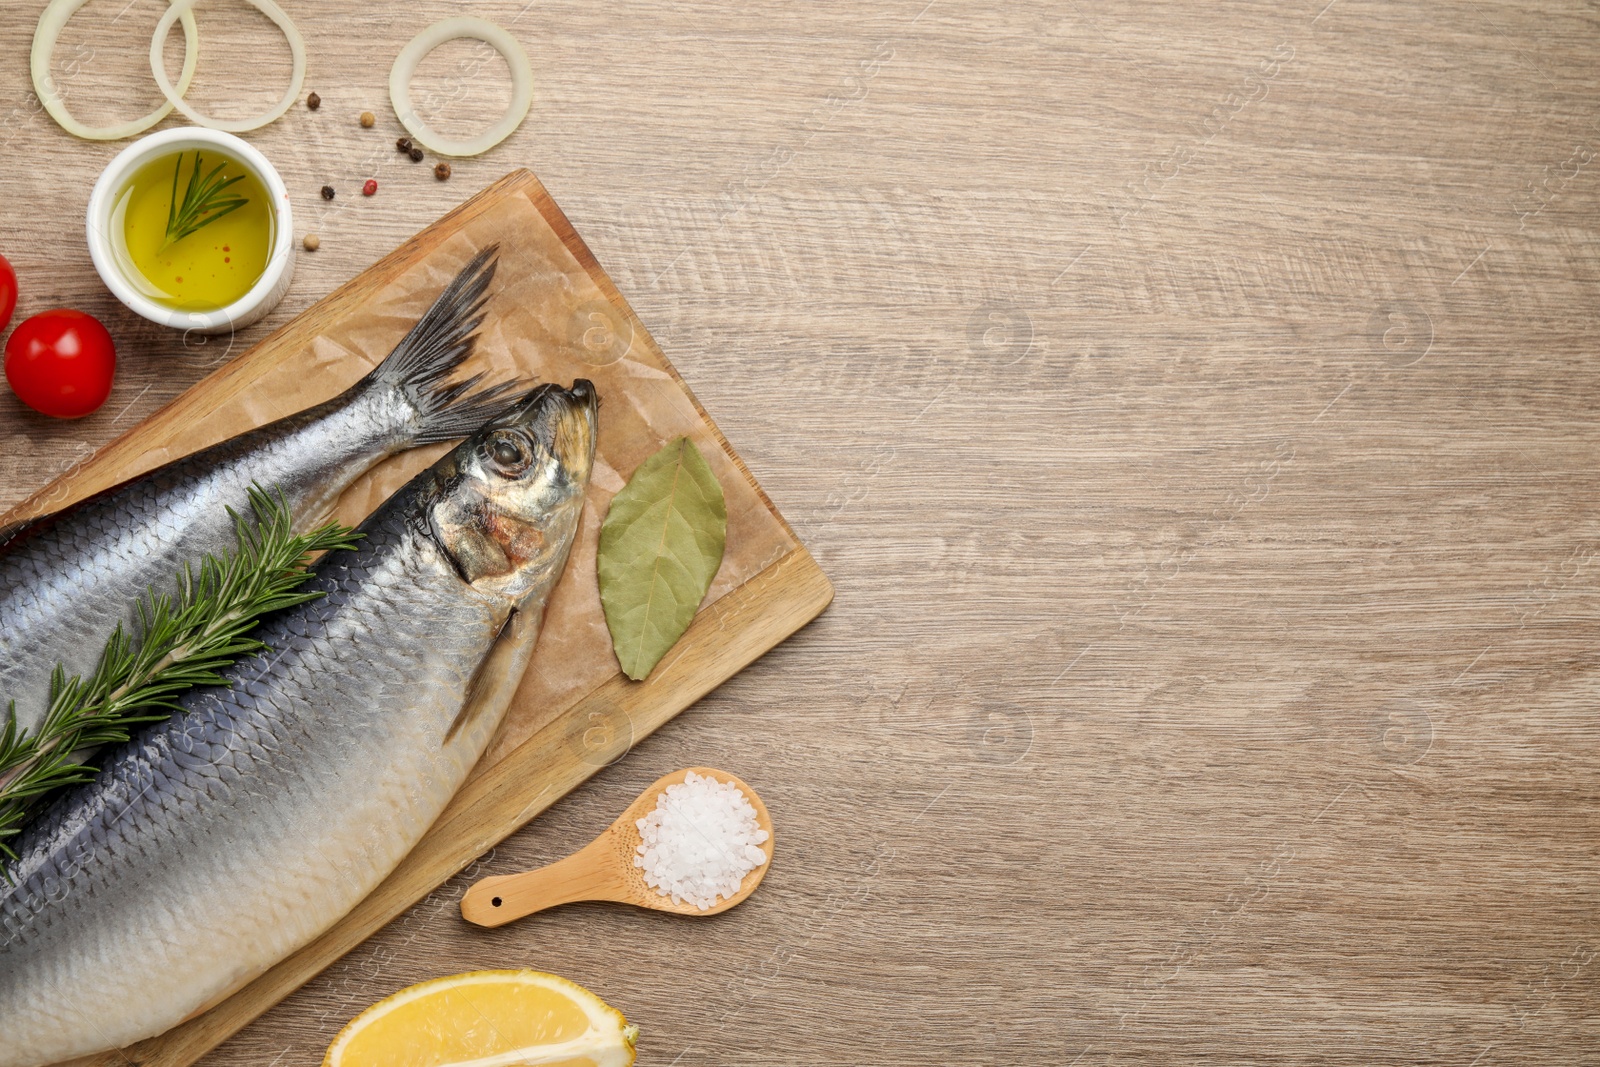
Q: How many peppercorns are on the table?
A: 8